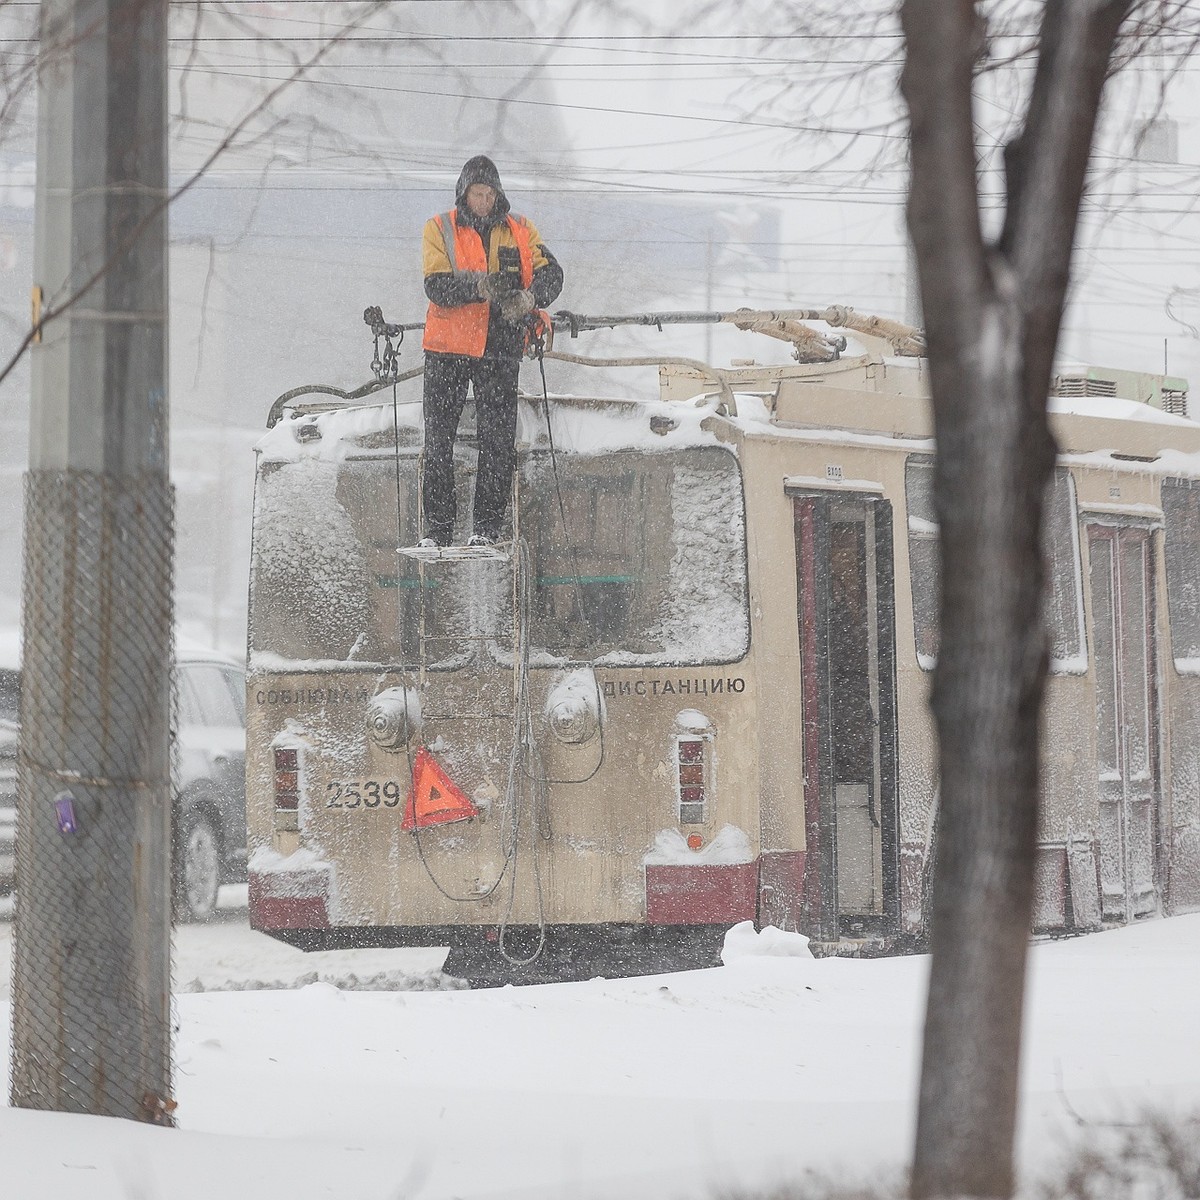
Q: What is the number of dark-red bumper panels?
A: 2